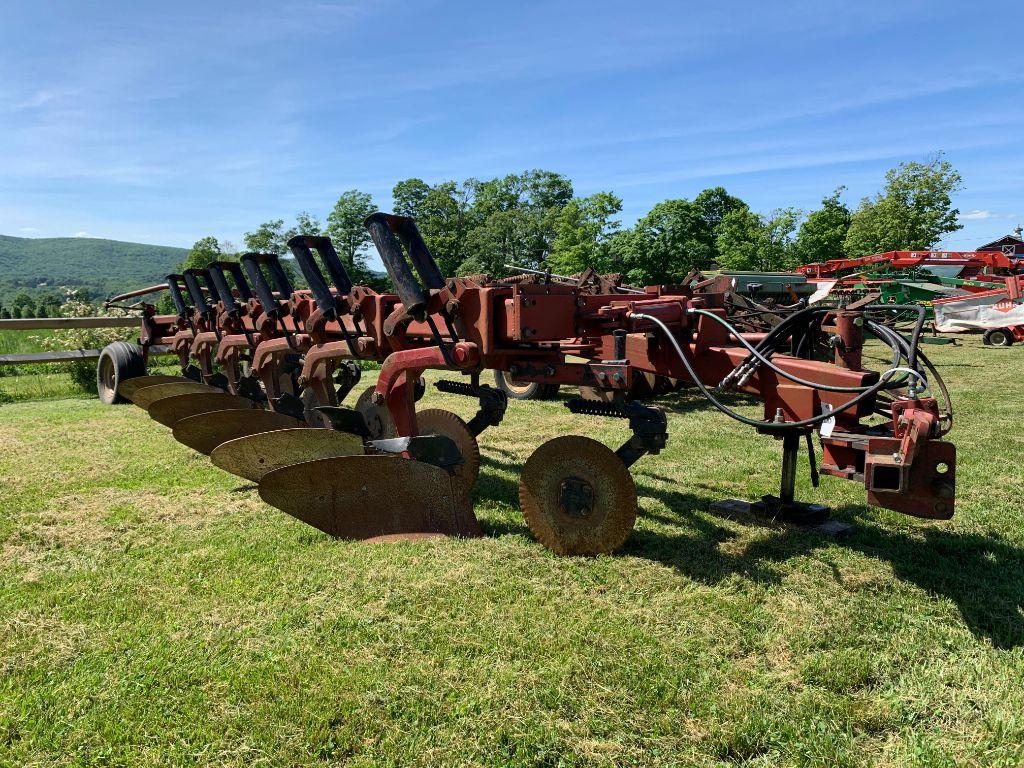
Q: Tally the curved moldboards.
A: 6